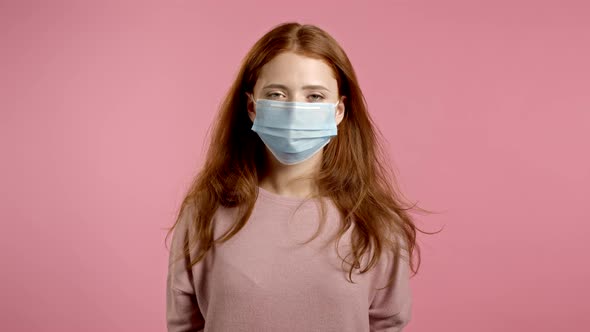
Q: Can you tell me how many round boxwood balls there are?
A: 0